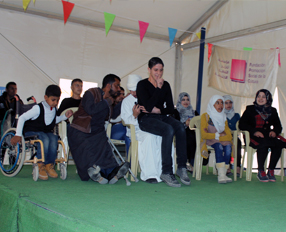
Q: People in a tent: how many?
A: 11